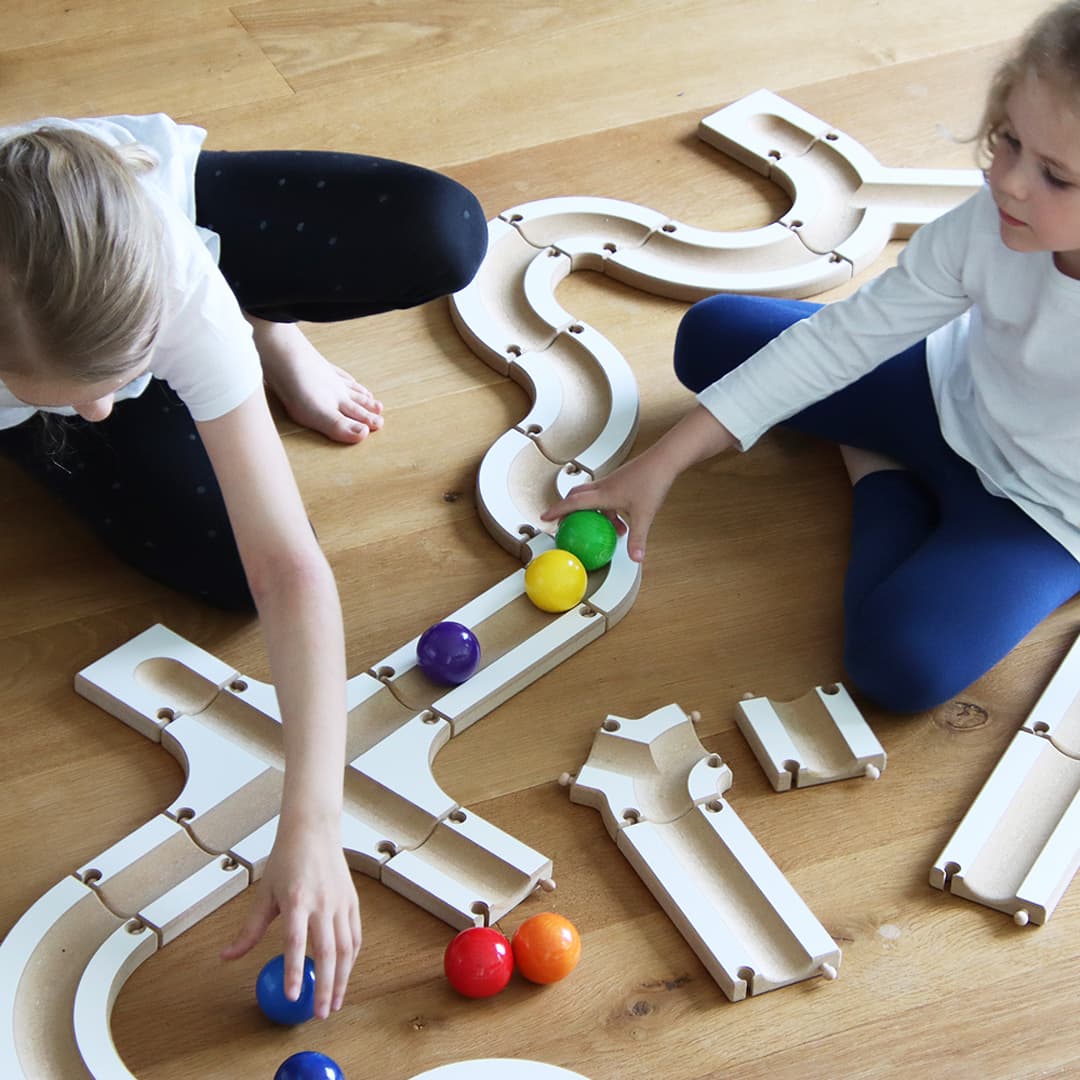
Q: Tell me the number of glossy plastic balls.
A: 7